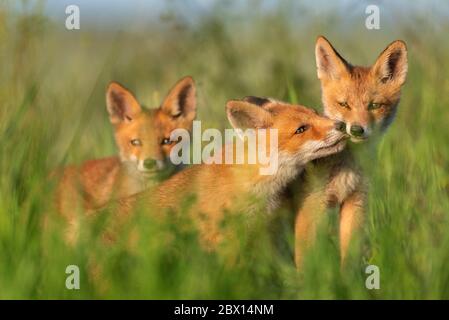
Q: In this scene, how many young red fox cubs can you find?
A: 3